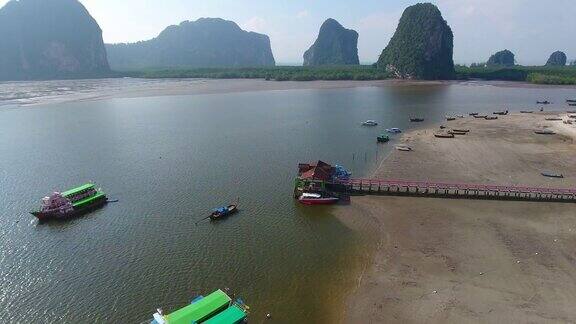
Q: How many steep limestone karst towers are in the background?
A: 6